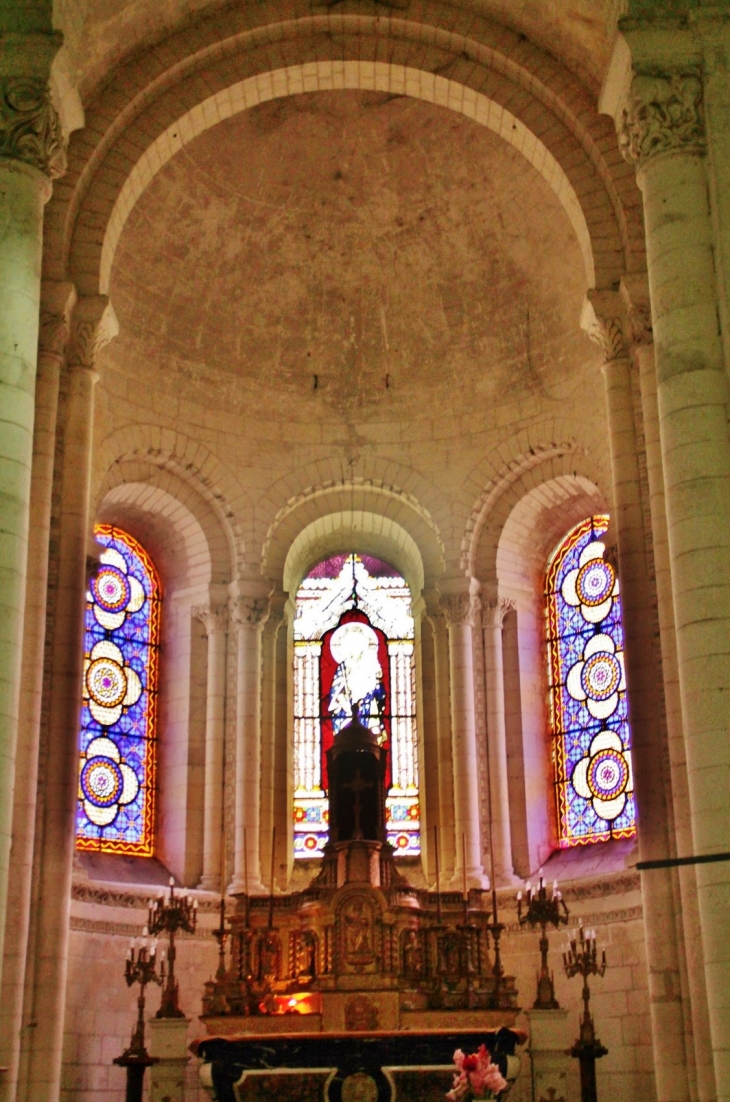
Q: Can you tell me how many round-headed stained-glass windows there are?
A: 3